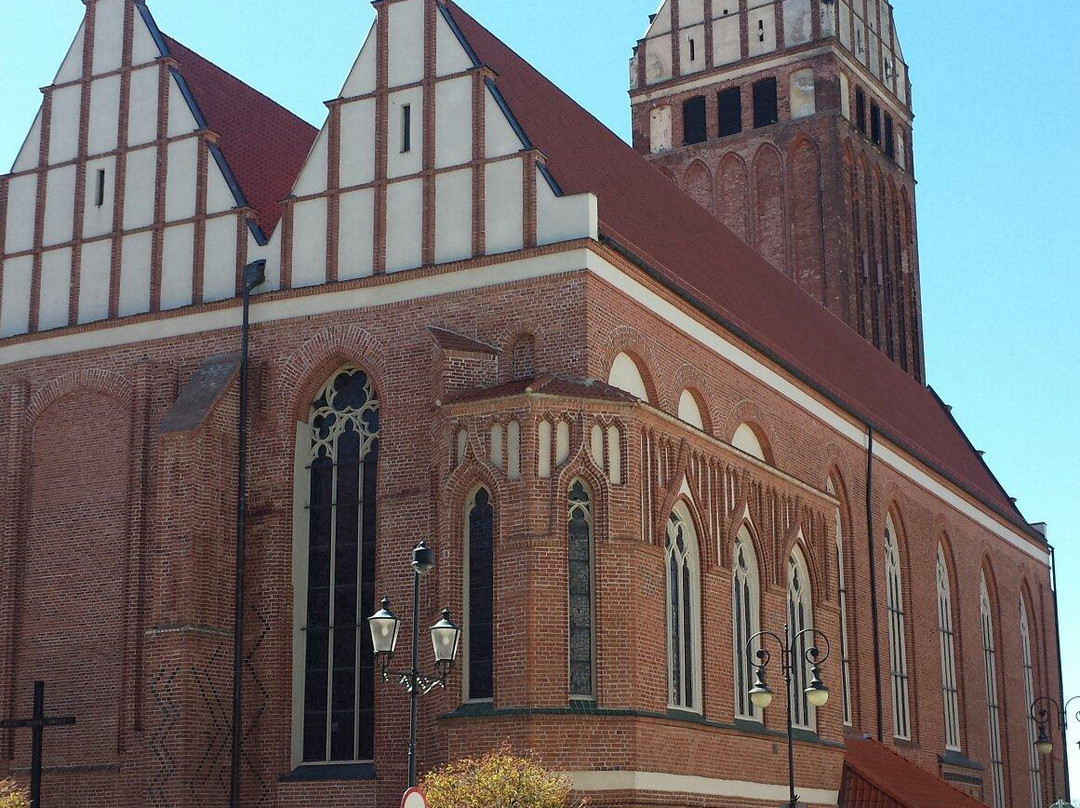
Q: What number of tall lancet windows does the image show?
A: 11